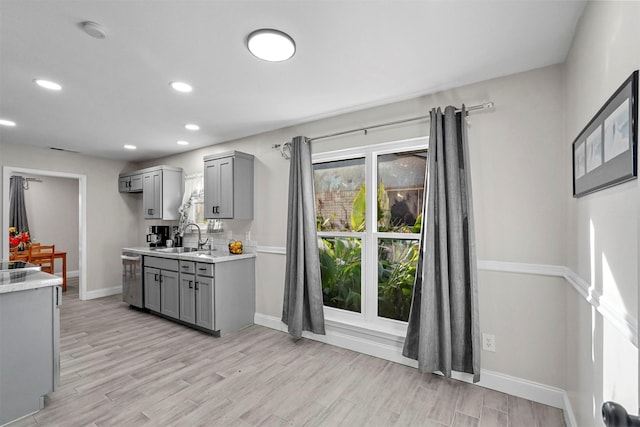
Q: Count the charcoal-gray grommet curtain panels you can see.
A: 3